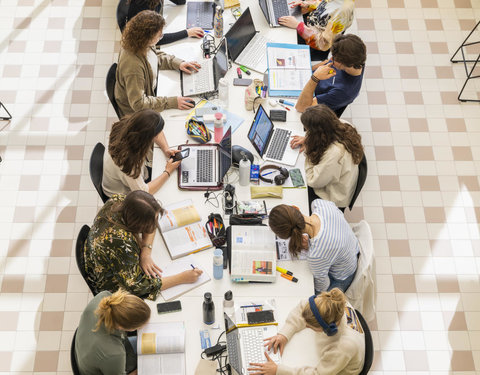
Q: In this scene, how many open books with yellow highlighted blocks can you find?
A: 2